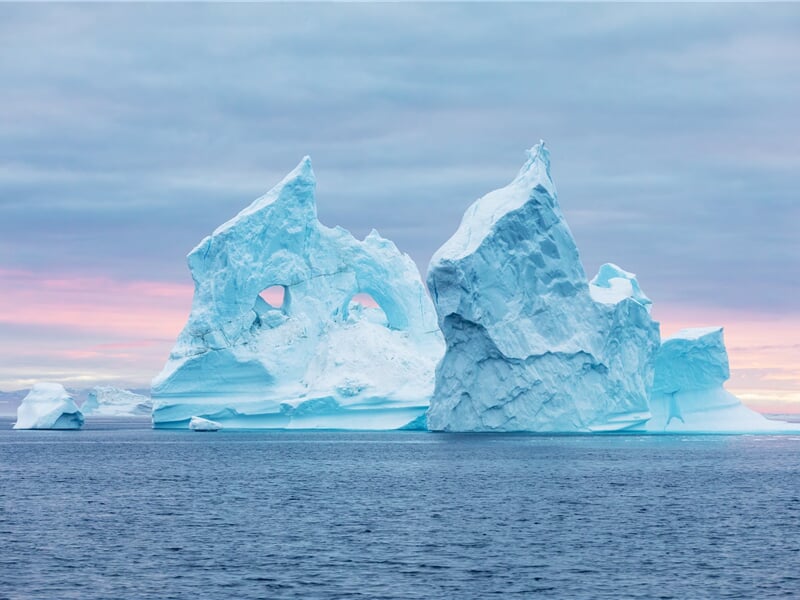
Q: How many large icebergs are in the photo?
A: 2